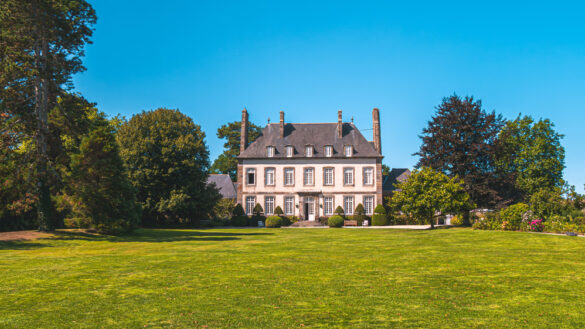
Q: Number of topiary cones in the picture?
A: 6